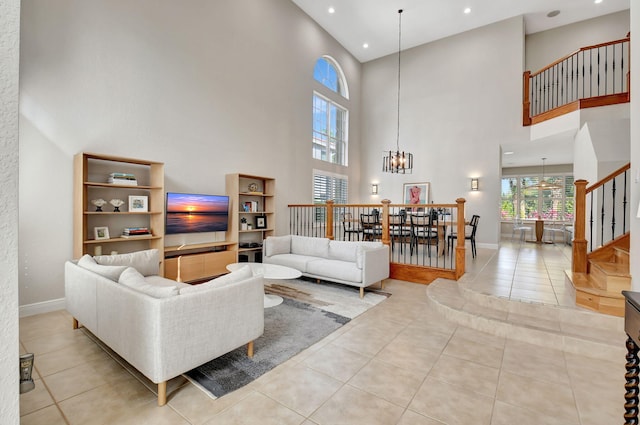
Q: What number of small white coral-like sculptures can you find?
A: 2